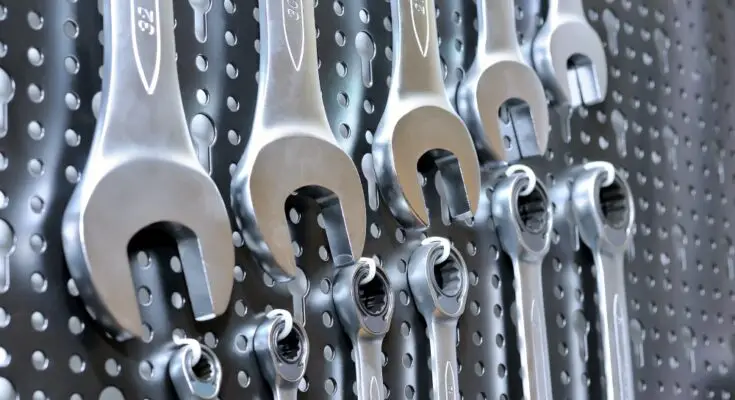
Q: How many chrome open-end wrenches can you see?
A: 5